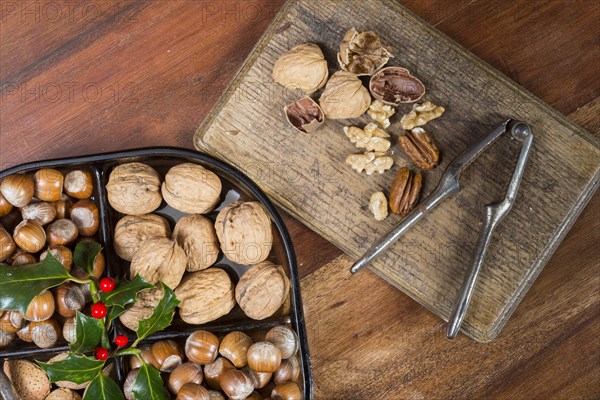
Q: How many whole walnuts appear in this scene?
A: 11